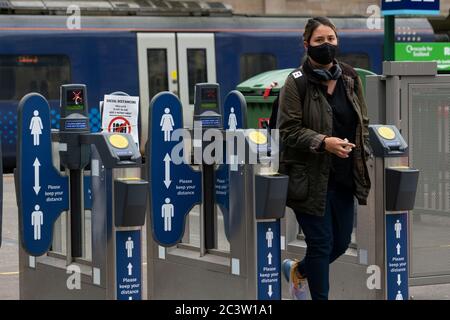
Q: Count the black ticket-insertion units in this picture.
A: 3